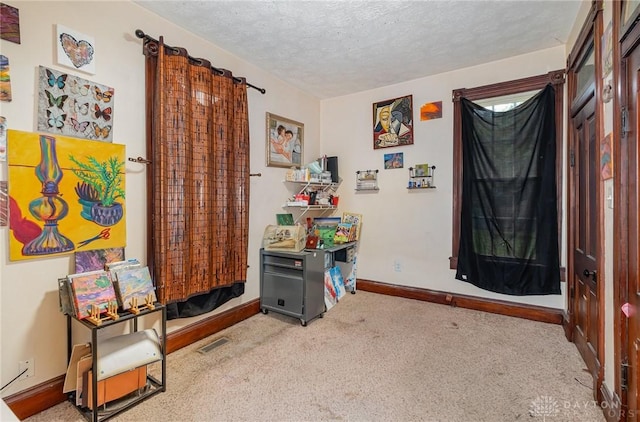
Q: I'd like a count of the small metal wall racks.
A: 2